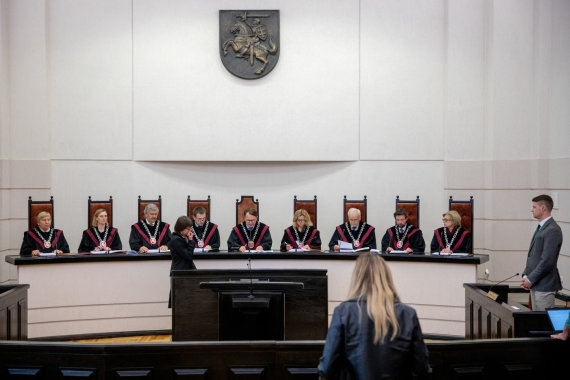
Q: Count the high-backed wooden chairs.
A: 9